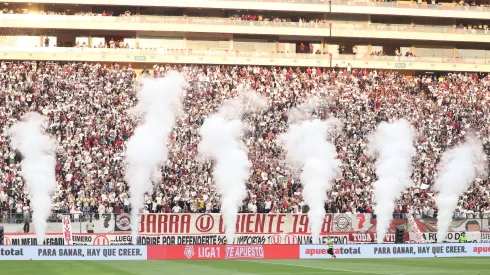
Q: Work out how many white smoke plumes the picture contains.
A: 6